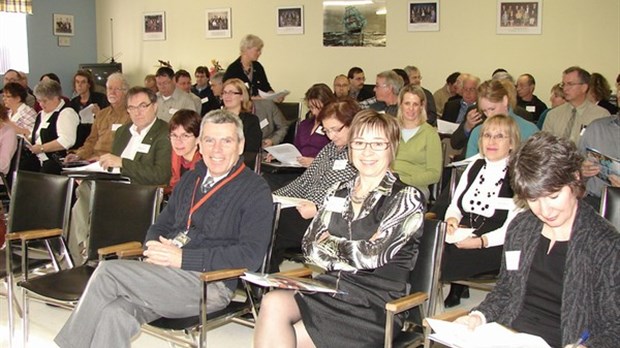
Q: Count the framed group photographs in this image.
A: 6